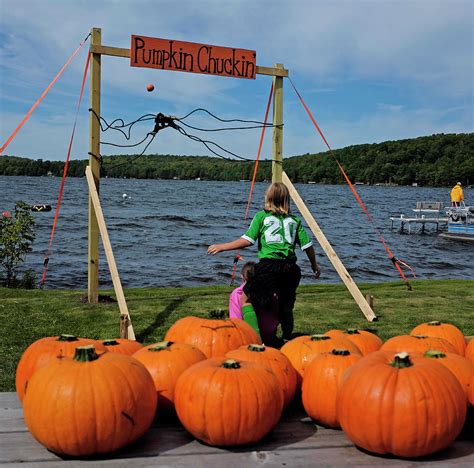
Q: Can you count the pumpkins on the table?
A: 15